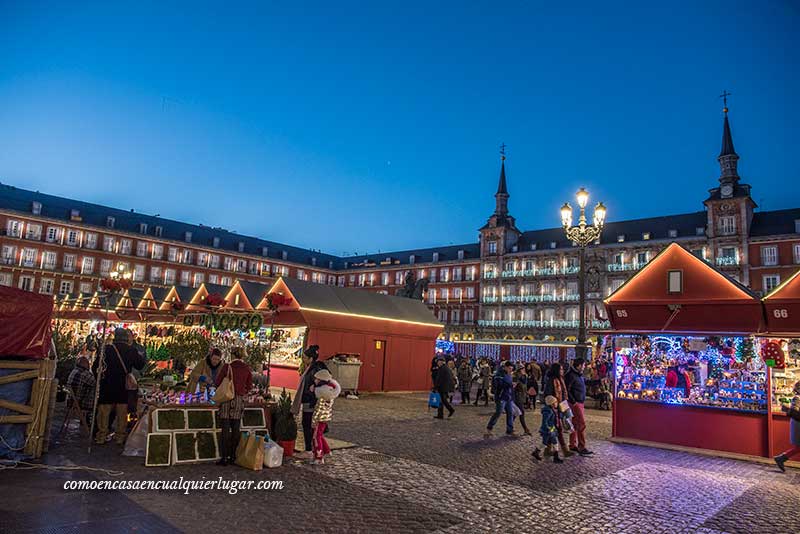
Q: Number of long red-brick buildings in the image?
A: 2